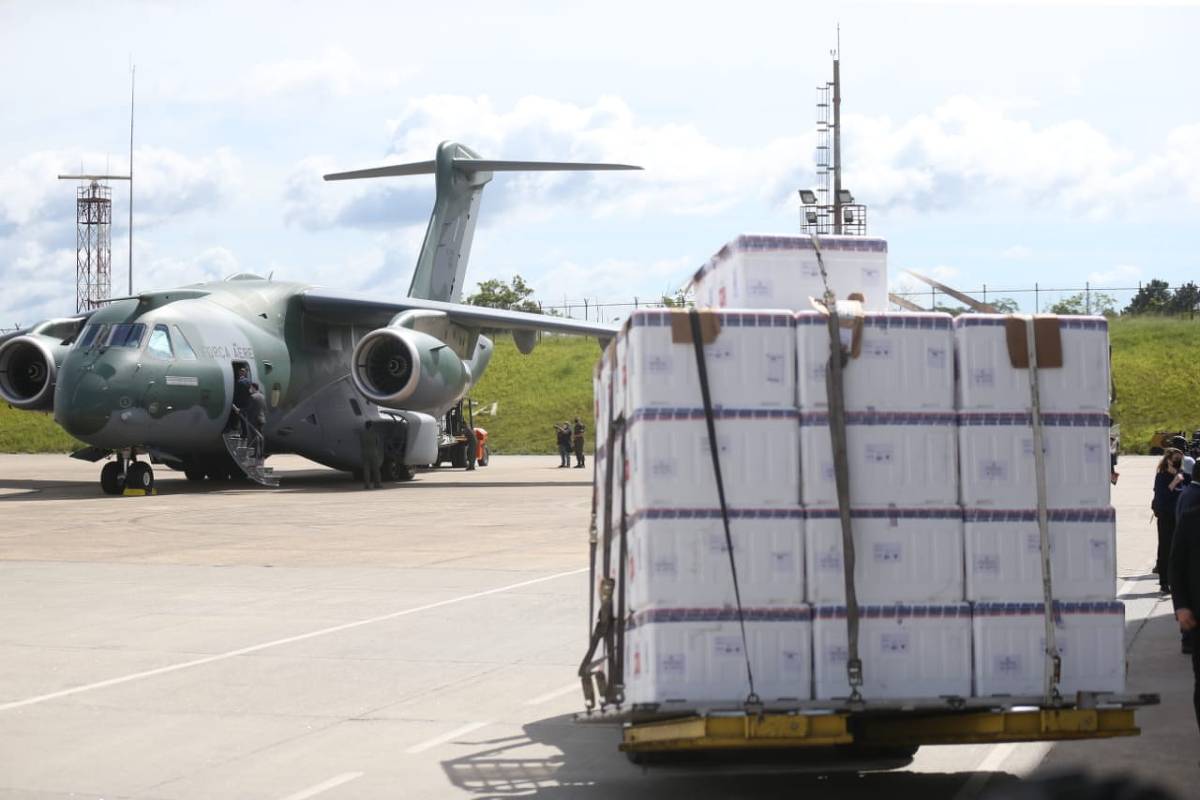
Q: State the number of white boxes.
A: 13